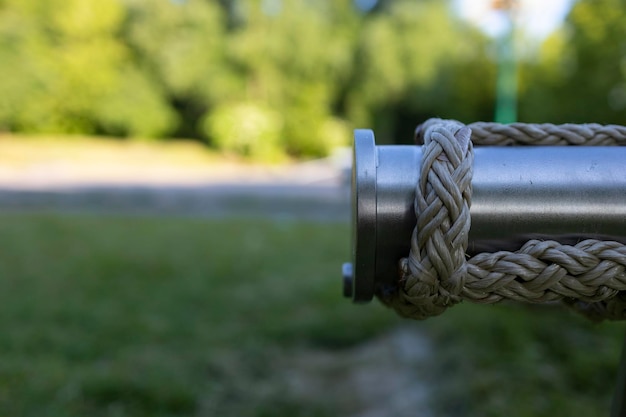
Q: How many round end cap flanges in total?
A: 1